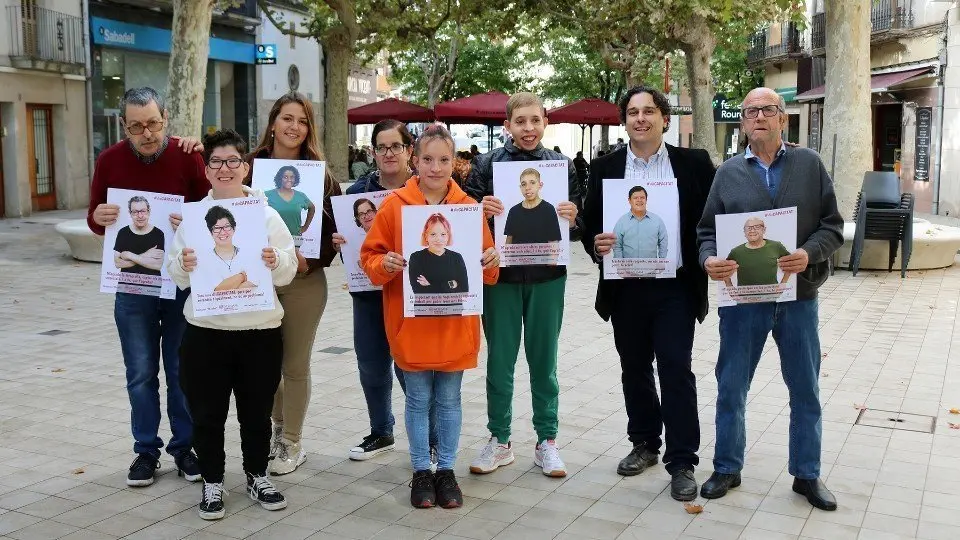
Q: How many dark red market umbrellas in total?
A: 3